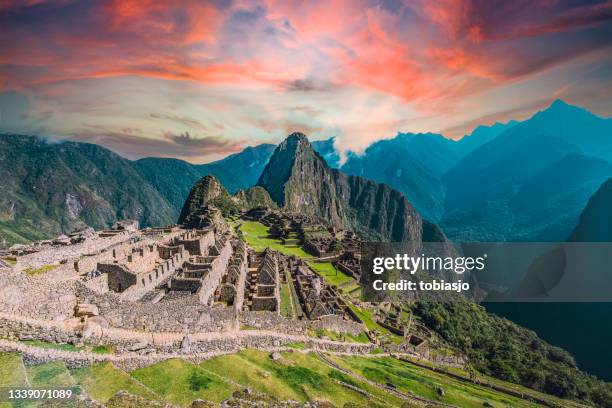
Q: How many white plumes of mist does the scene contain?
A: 1